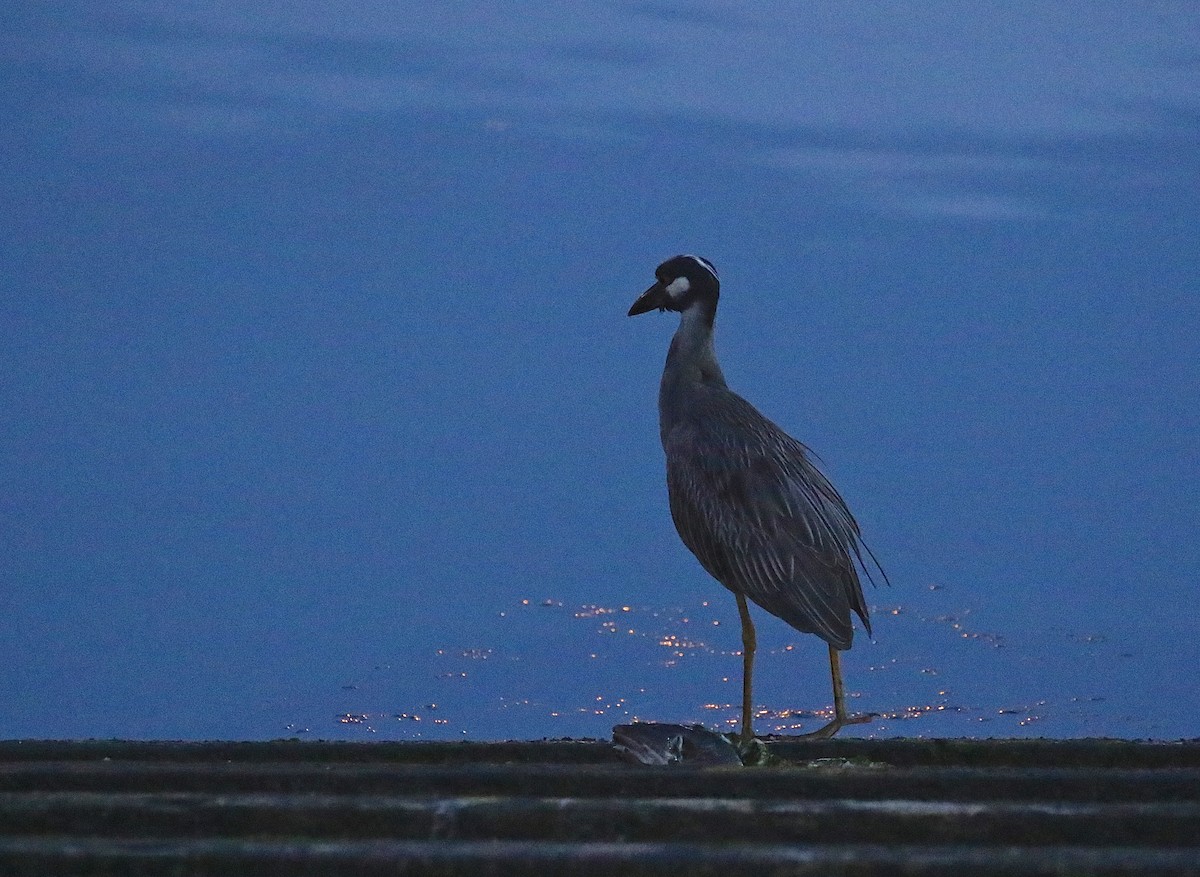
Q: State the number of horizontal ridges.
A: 4